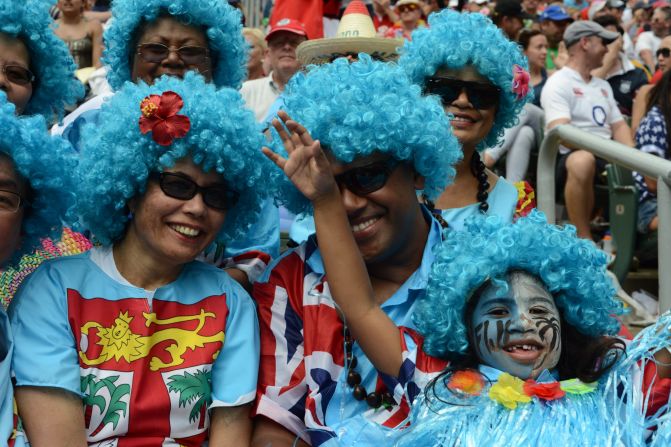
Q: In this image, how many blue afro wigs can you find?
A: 7